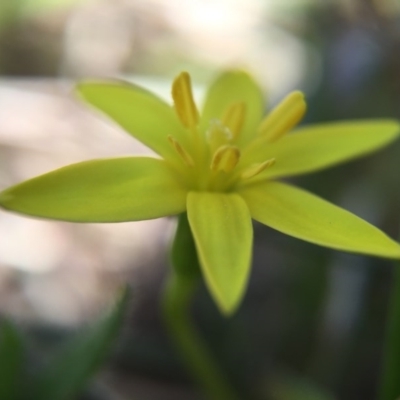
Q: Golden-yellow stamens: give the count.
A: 6